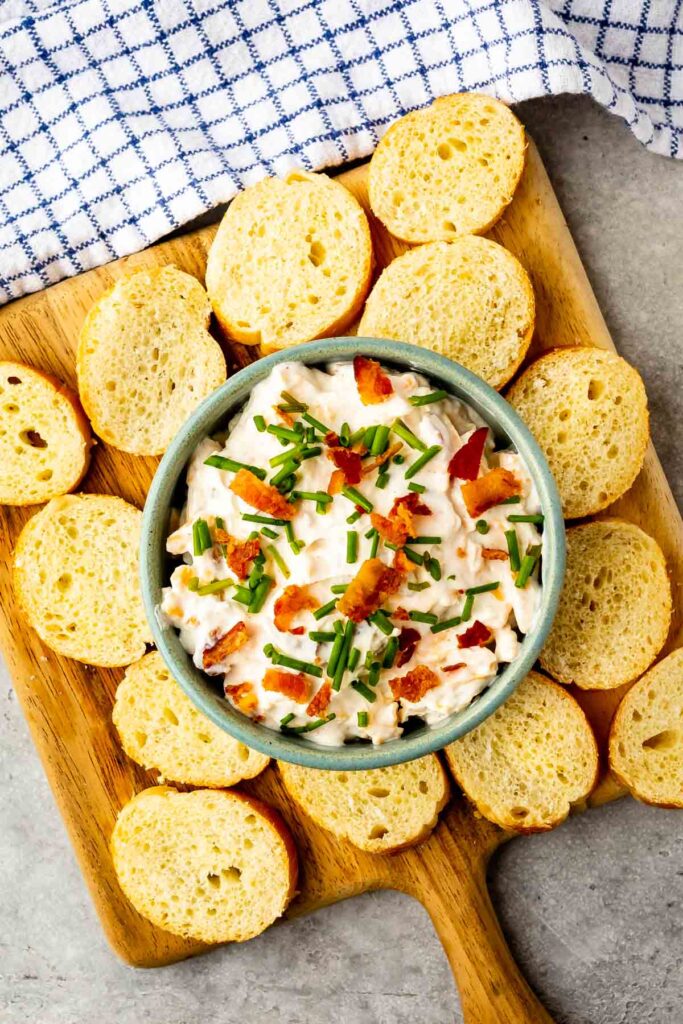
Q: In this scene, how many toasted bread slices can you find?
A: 13